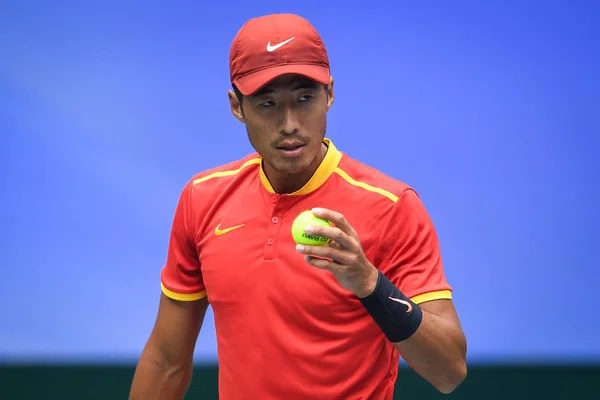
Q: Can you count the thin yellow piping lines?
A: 2